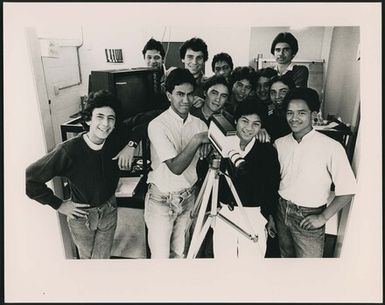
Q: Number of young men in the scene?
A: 12